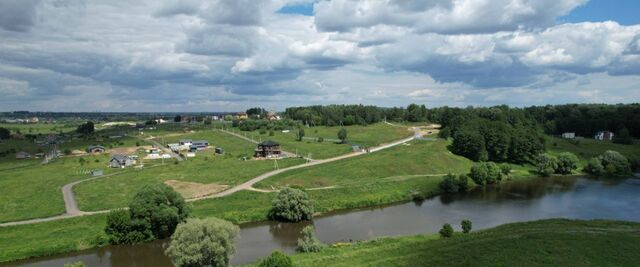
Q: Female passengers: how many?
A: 0